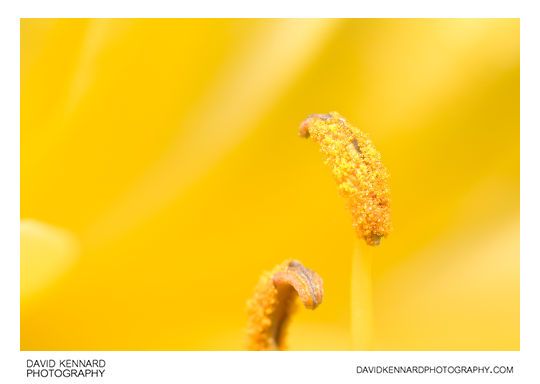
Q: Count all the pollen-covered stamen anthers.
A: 2